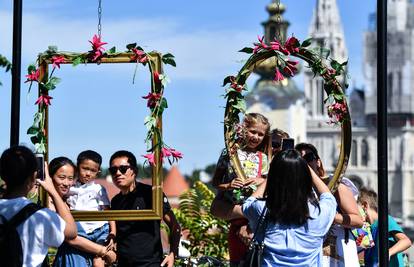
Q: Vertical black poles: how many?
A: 2